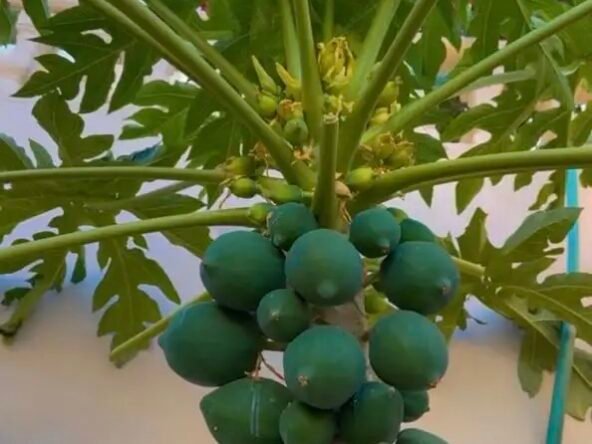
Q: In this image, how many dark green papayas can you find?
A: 15